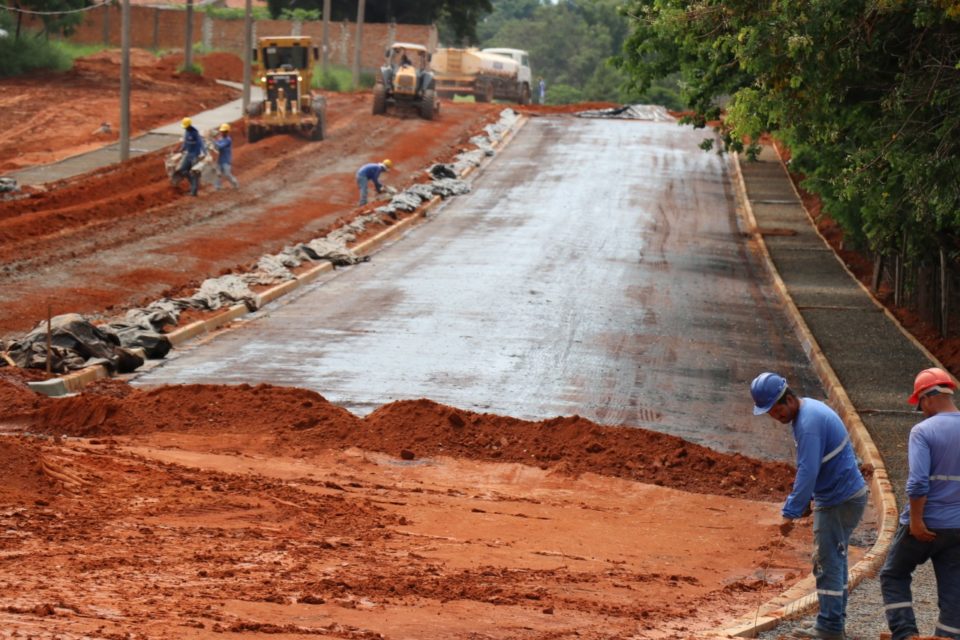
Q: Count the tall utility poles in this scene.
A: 5